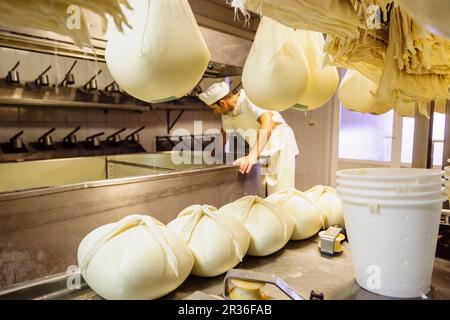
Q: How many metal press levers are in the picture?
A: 11